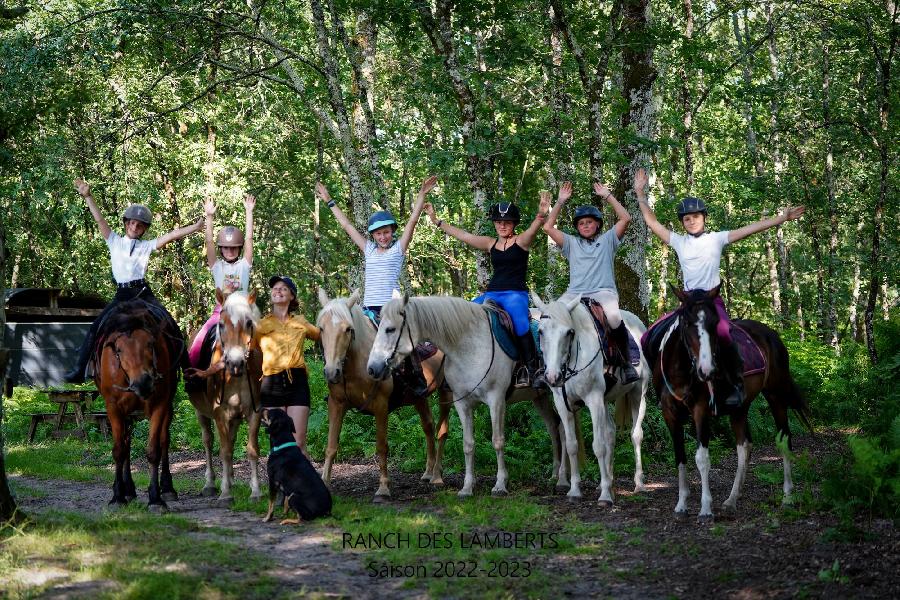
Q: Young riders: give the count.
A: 6